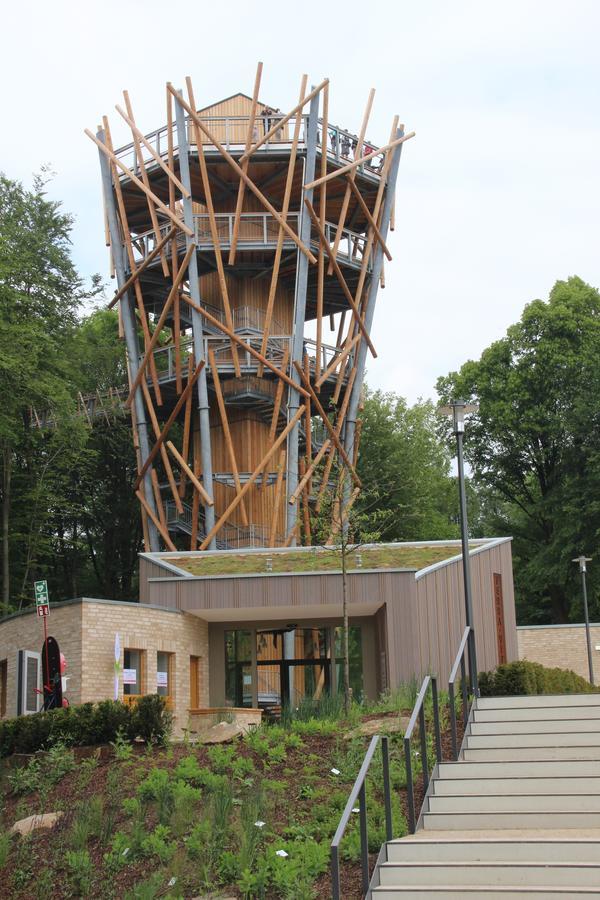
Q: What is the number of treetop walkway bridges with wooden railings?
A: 1